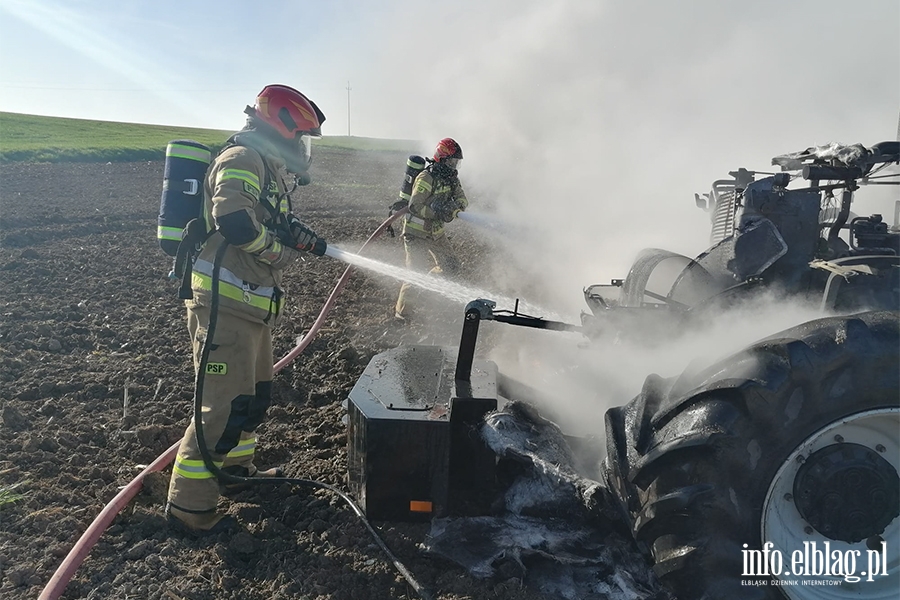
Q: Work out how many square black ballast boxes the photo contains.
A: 1